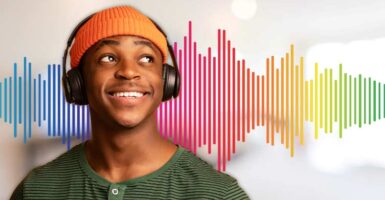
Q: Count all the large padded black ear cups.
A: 2